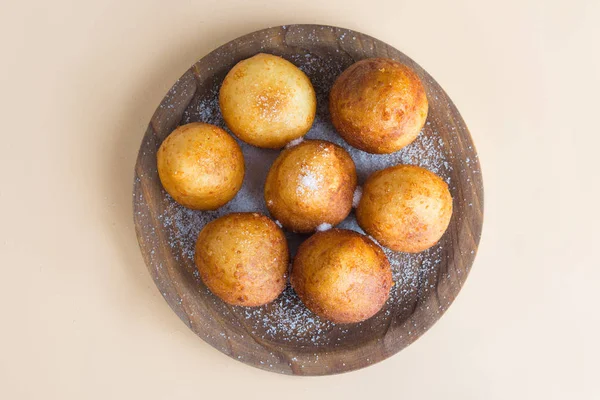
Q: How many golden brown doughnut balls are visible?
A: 7